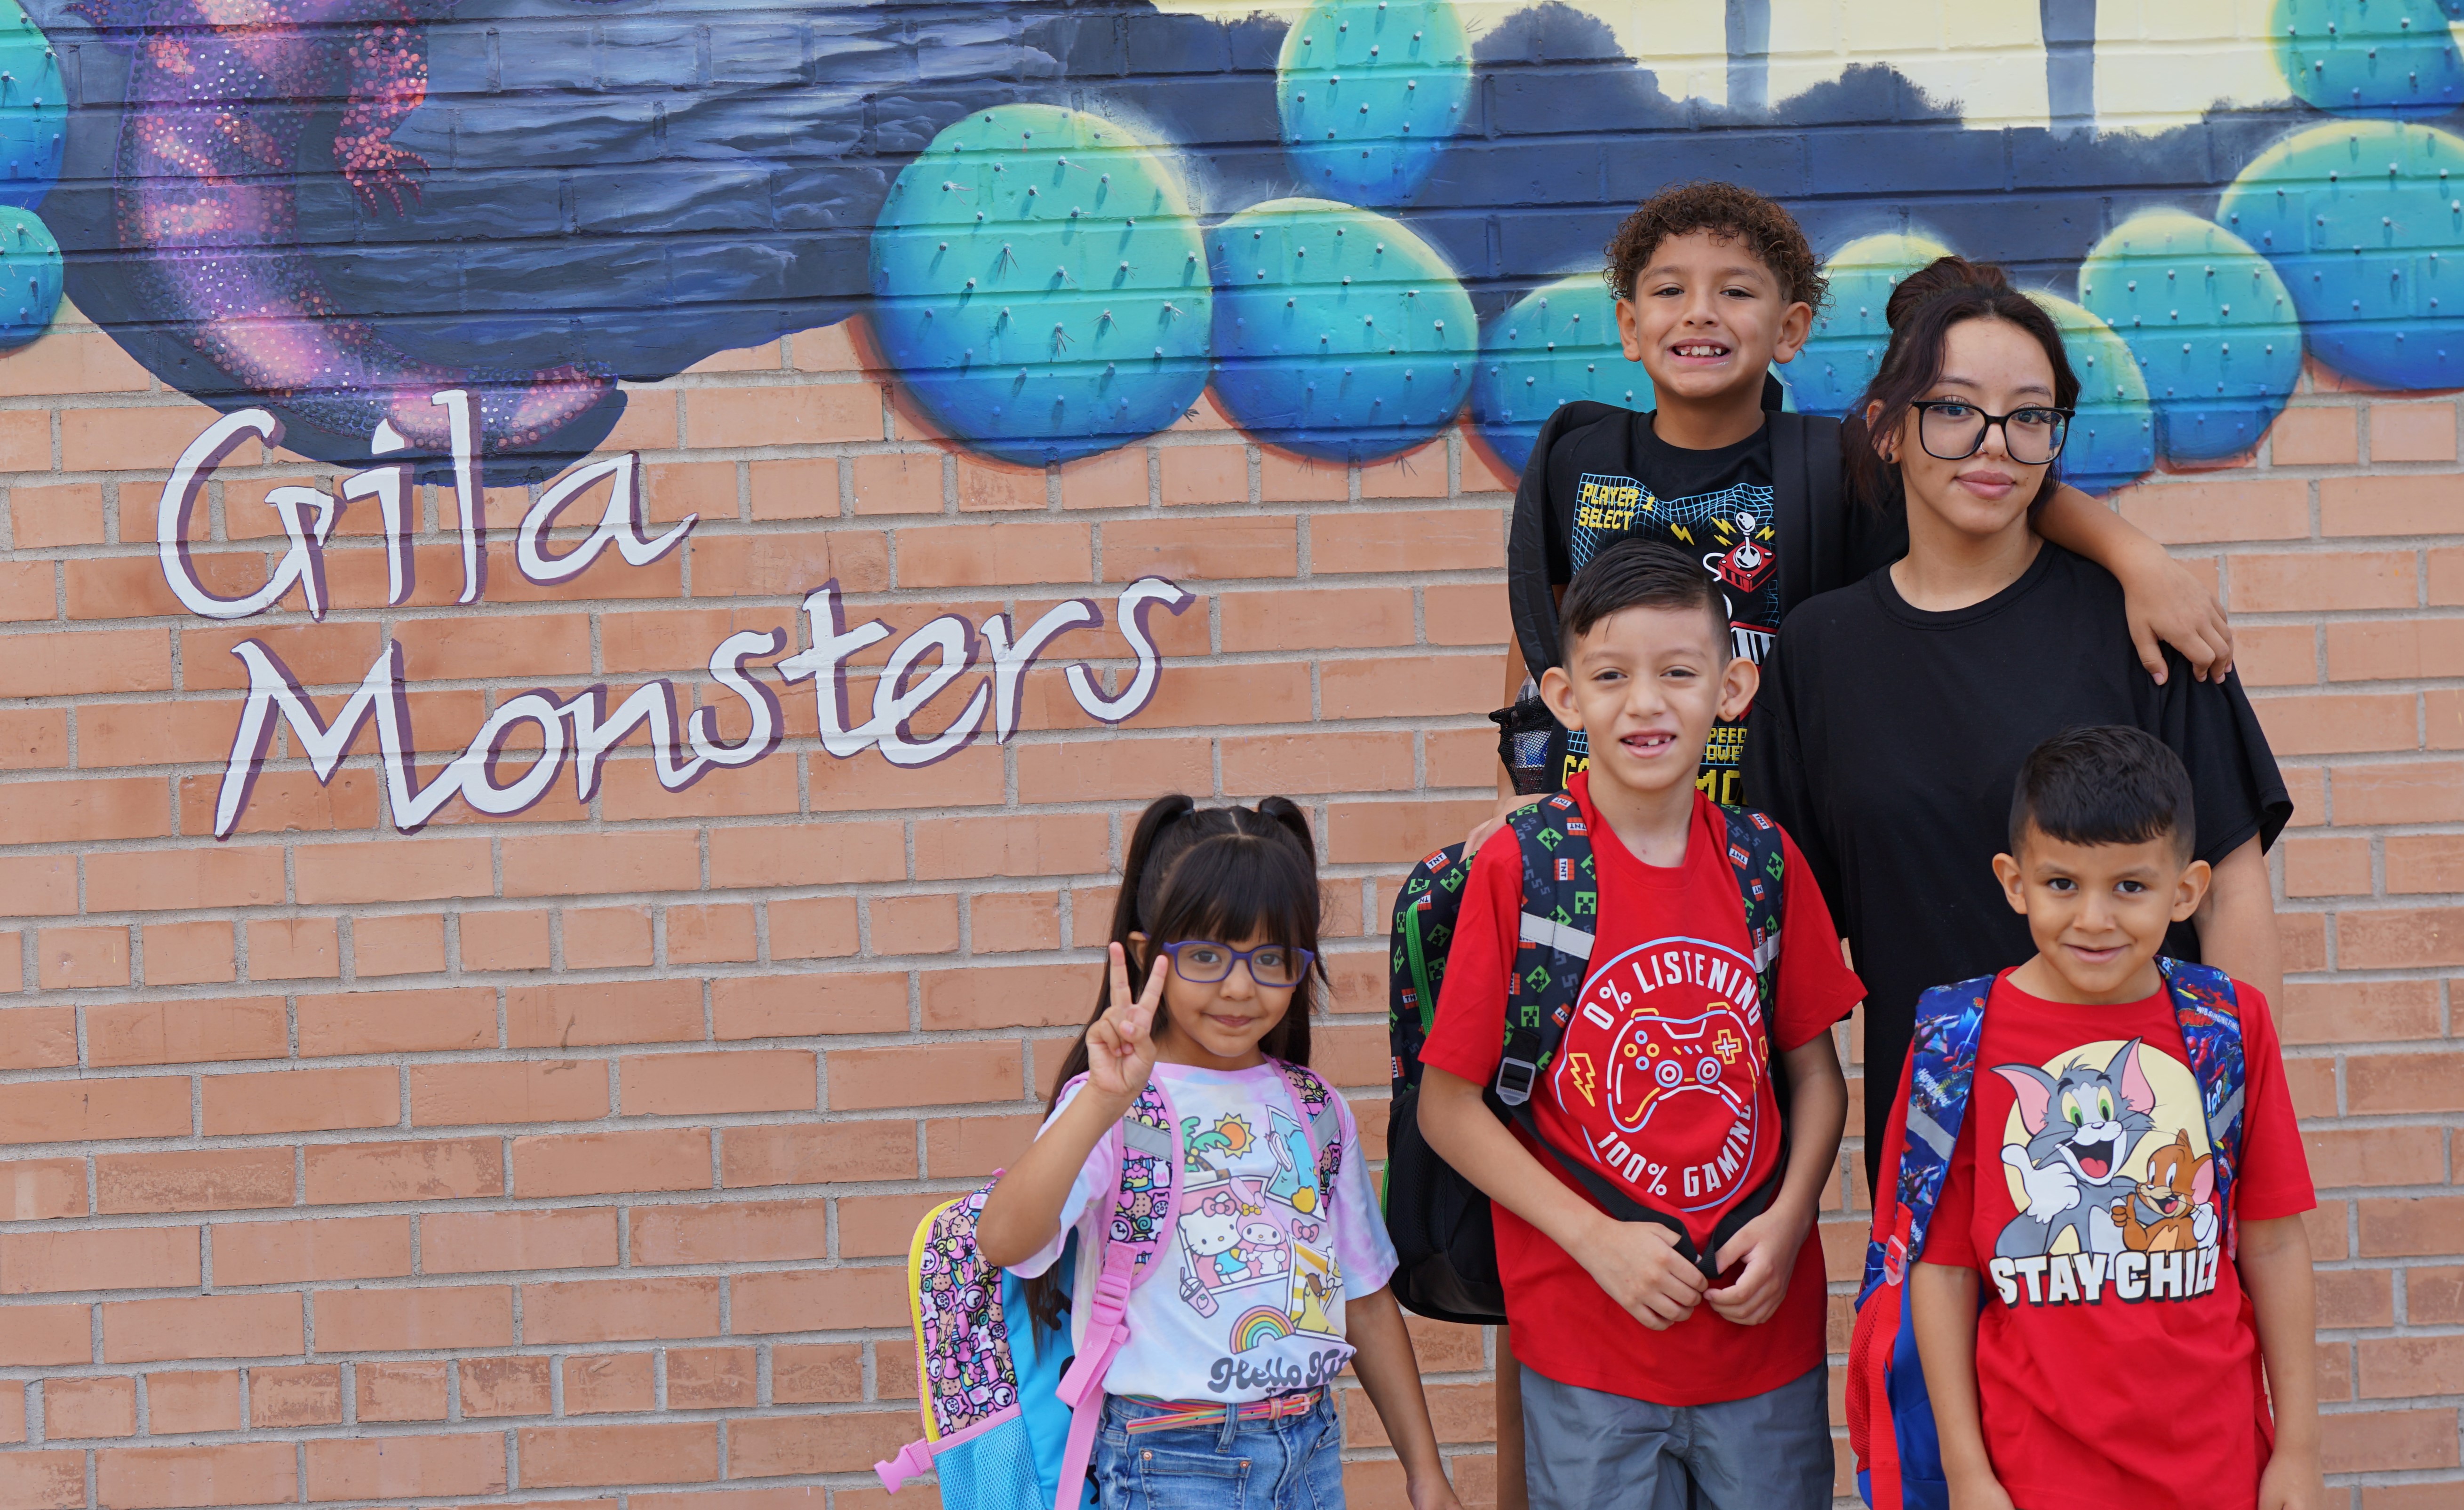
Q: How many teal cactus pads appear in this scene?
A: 11